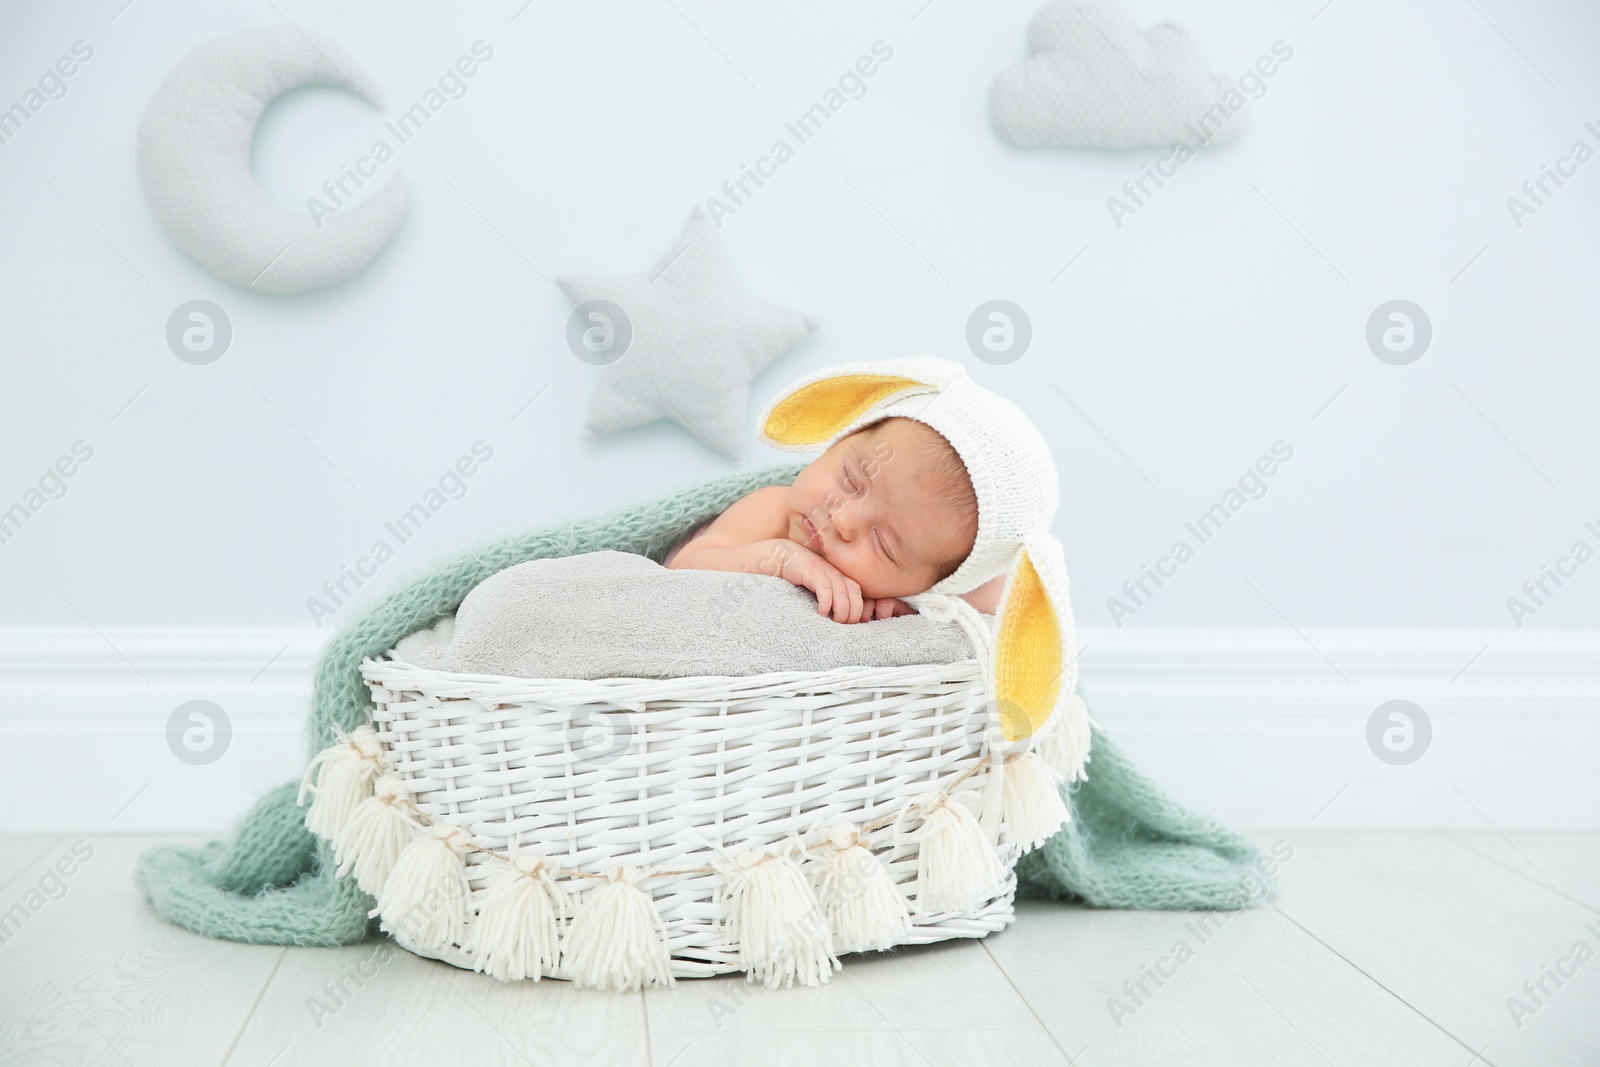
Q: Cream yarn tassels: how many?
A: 10